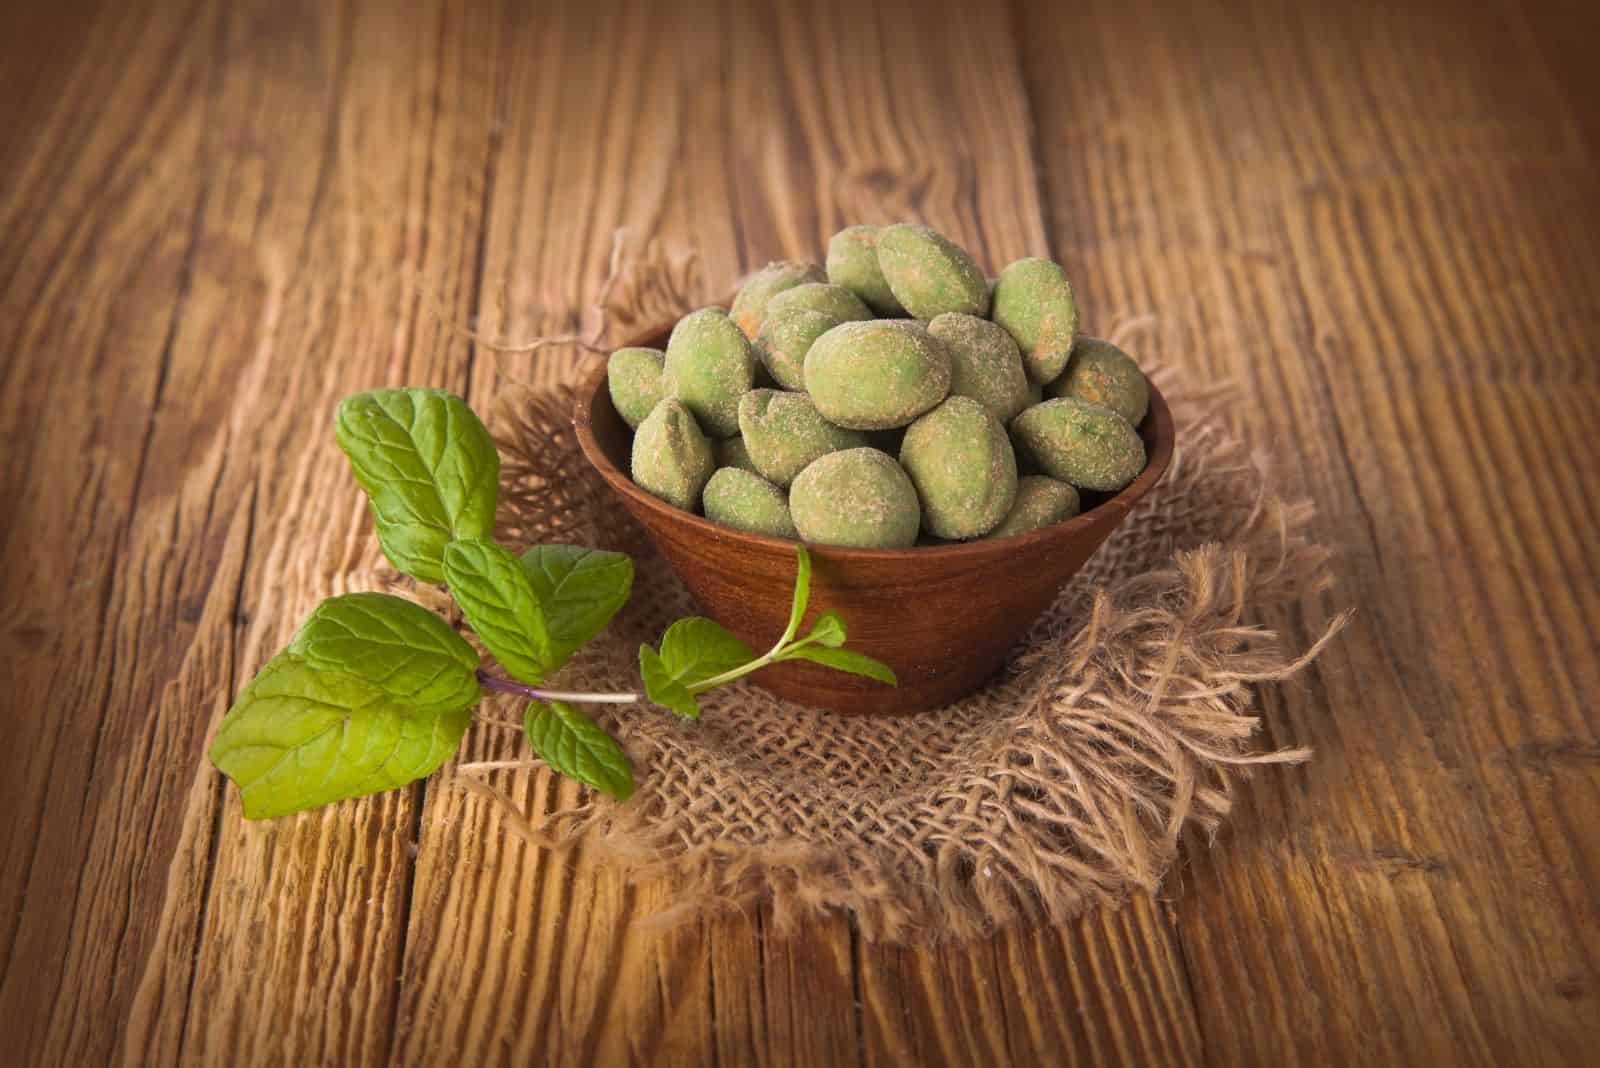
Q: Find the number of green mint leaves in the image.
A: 11